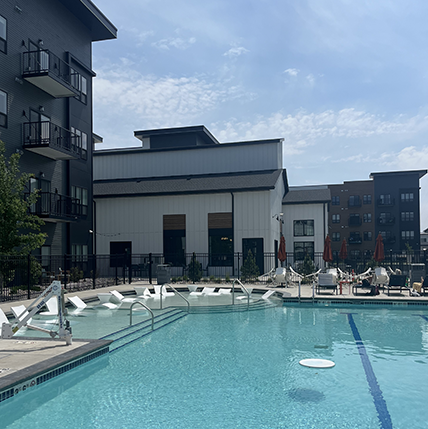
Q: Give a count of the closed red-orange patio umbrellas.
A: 4